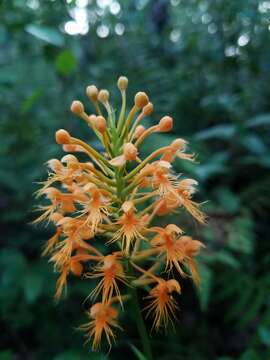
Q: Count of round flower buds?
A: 12